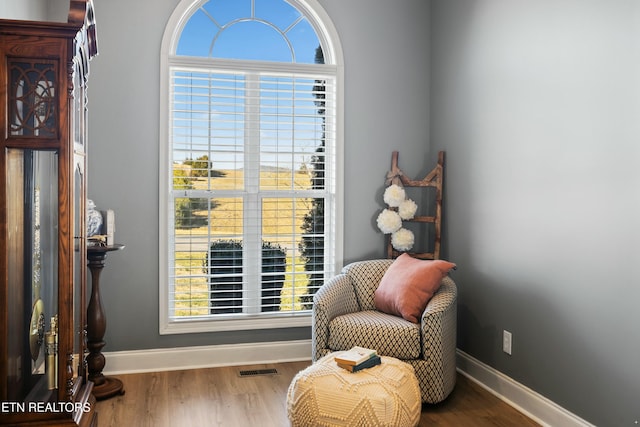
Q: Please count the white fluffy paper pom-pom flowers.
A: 4